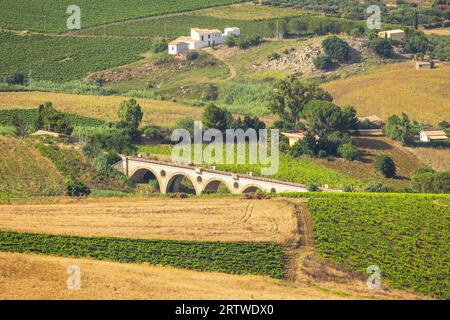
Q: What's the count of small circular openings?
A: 4